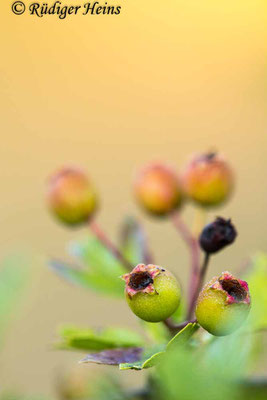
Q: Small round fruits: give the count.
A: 6